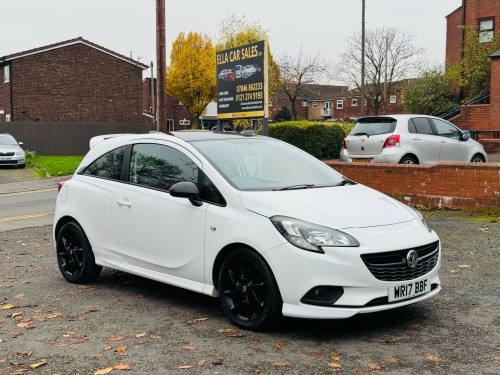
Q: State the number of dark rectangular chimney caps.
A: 0